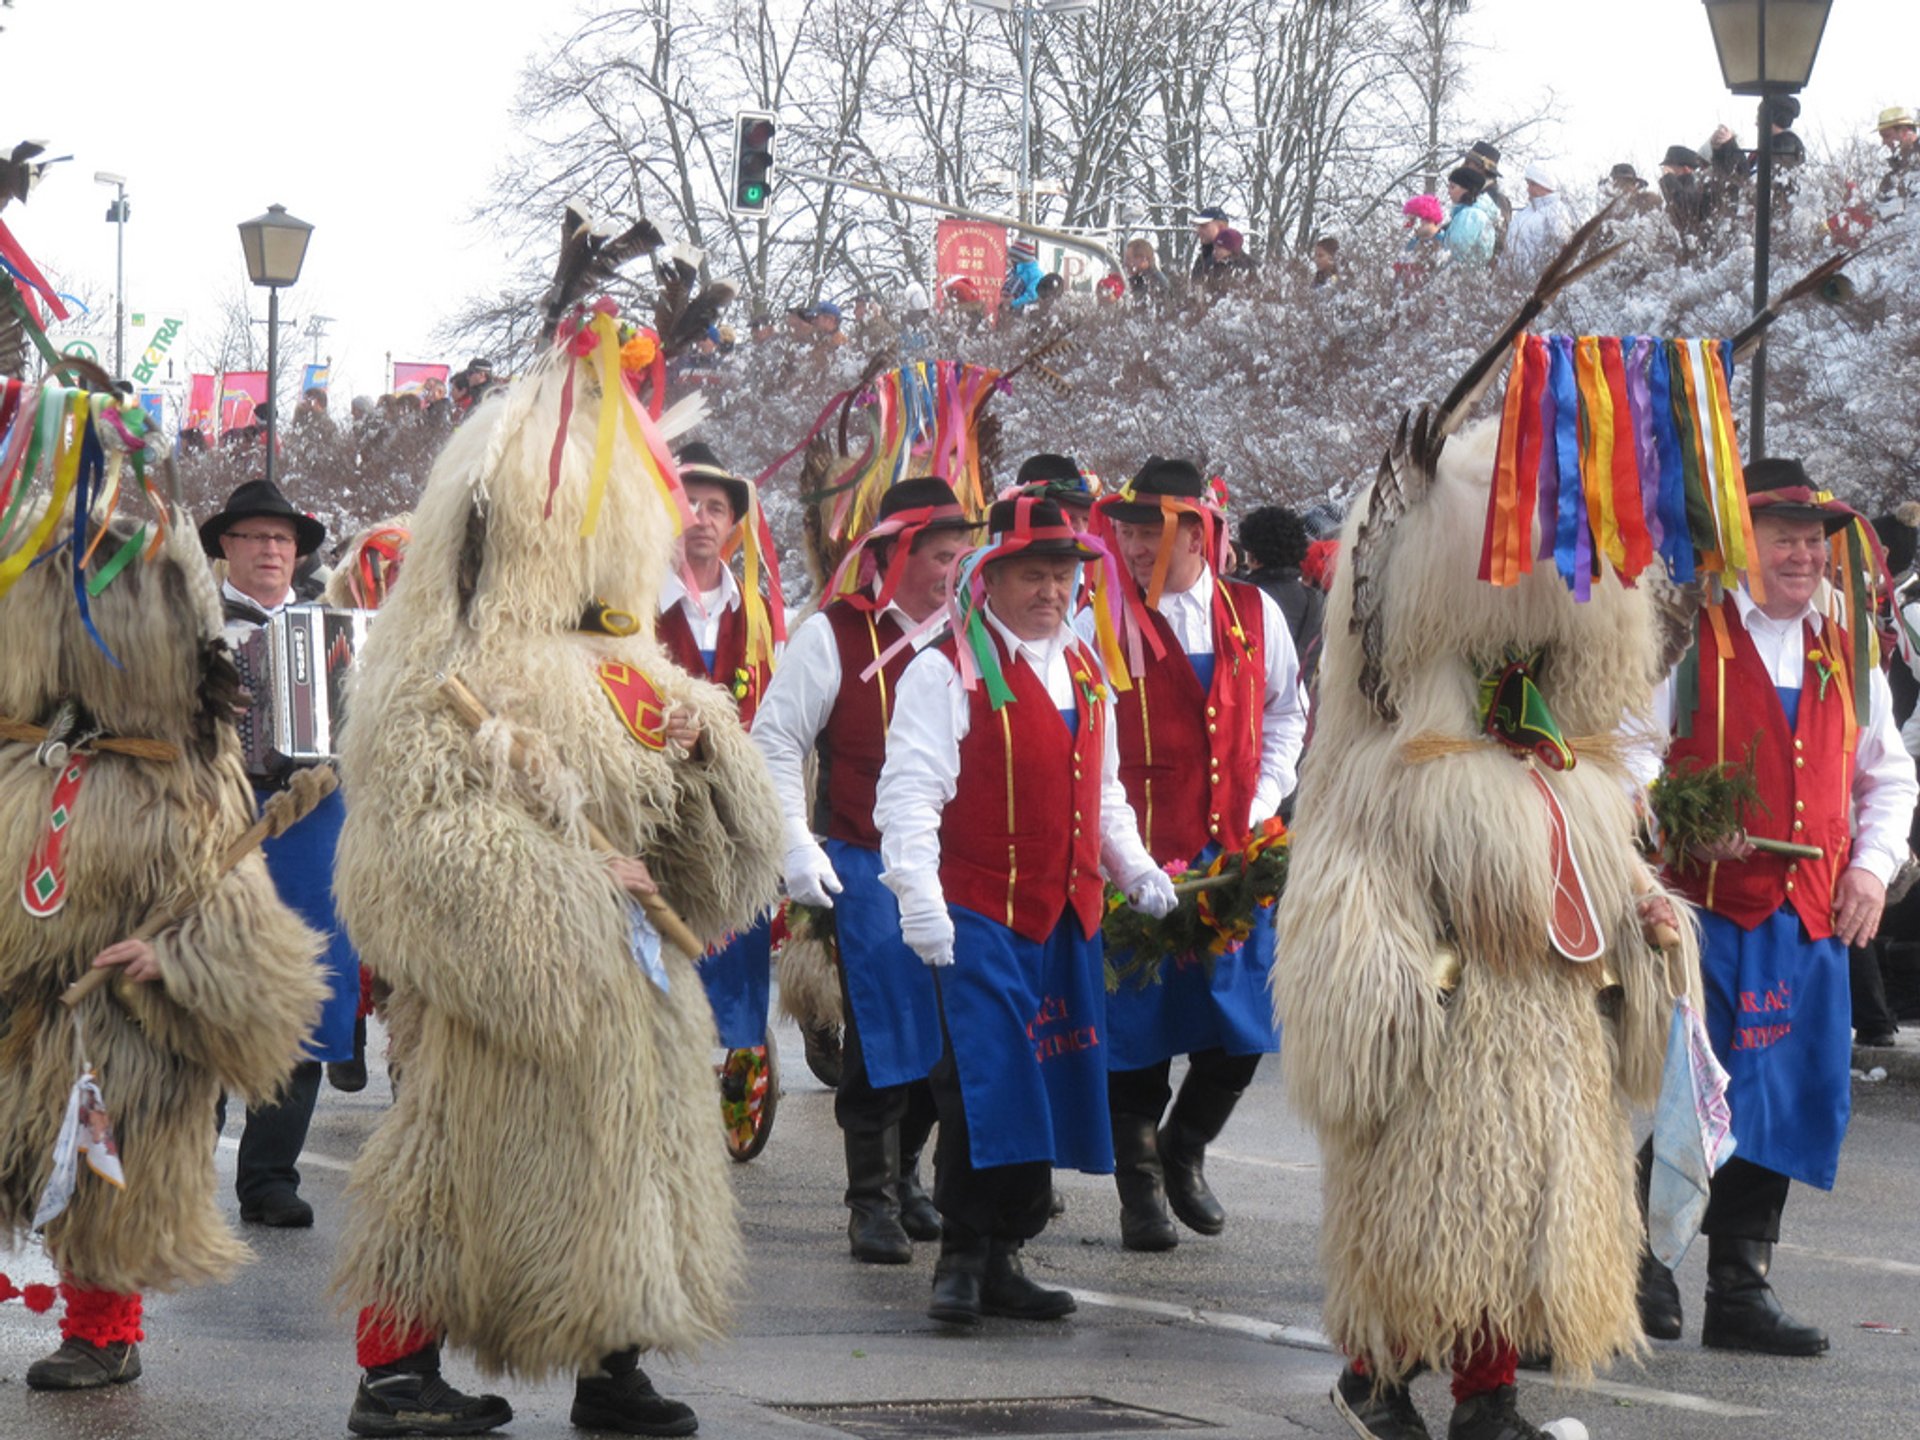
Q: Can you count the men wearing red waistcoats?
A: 5